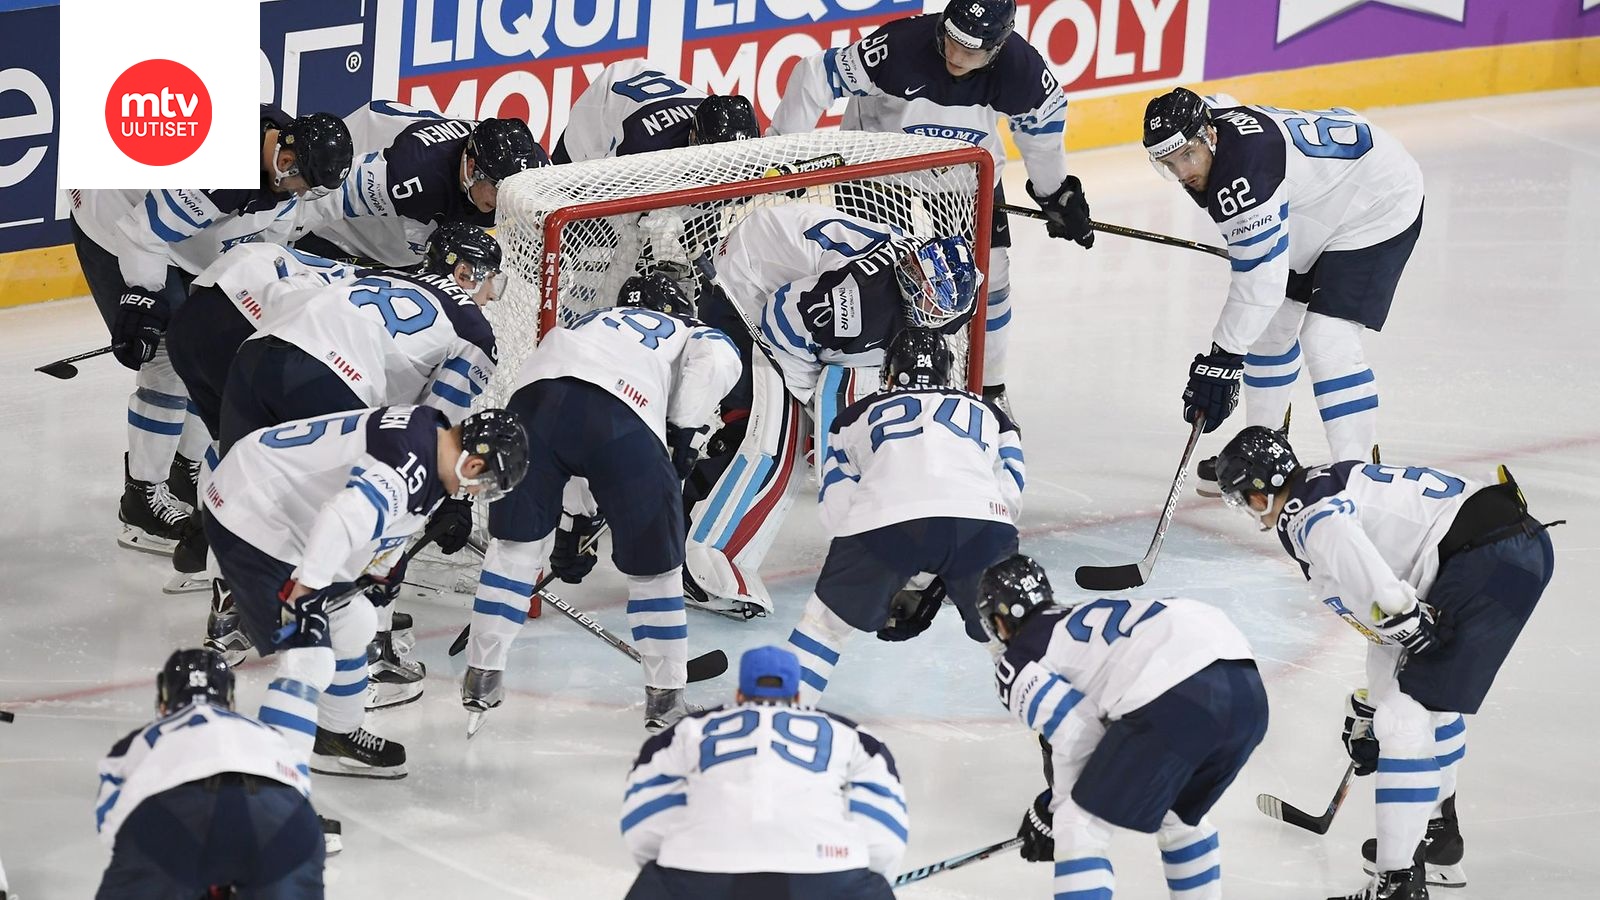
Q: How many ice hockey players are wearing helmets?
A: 13